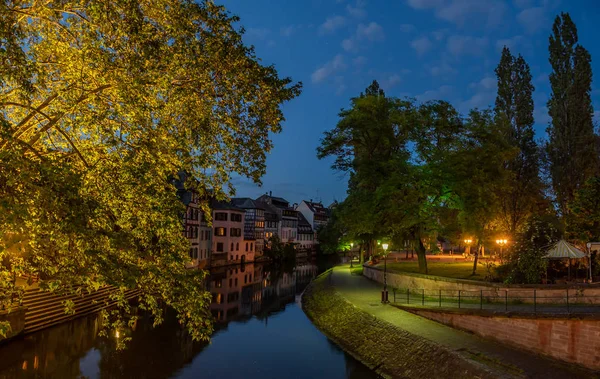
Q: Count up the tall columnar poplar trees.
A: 2